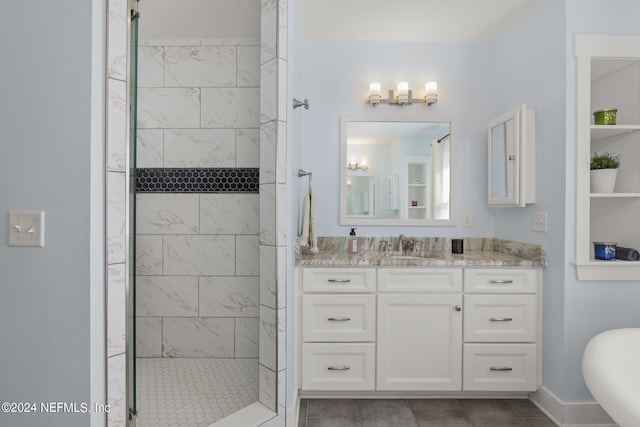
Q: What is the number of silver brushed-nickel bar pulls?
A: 6